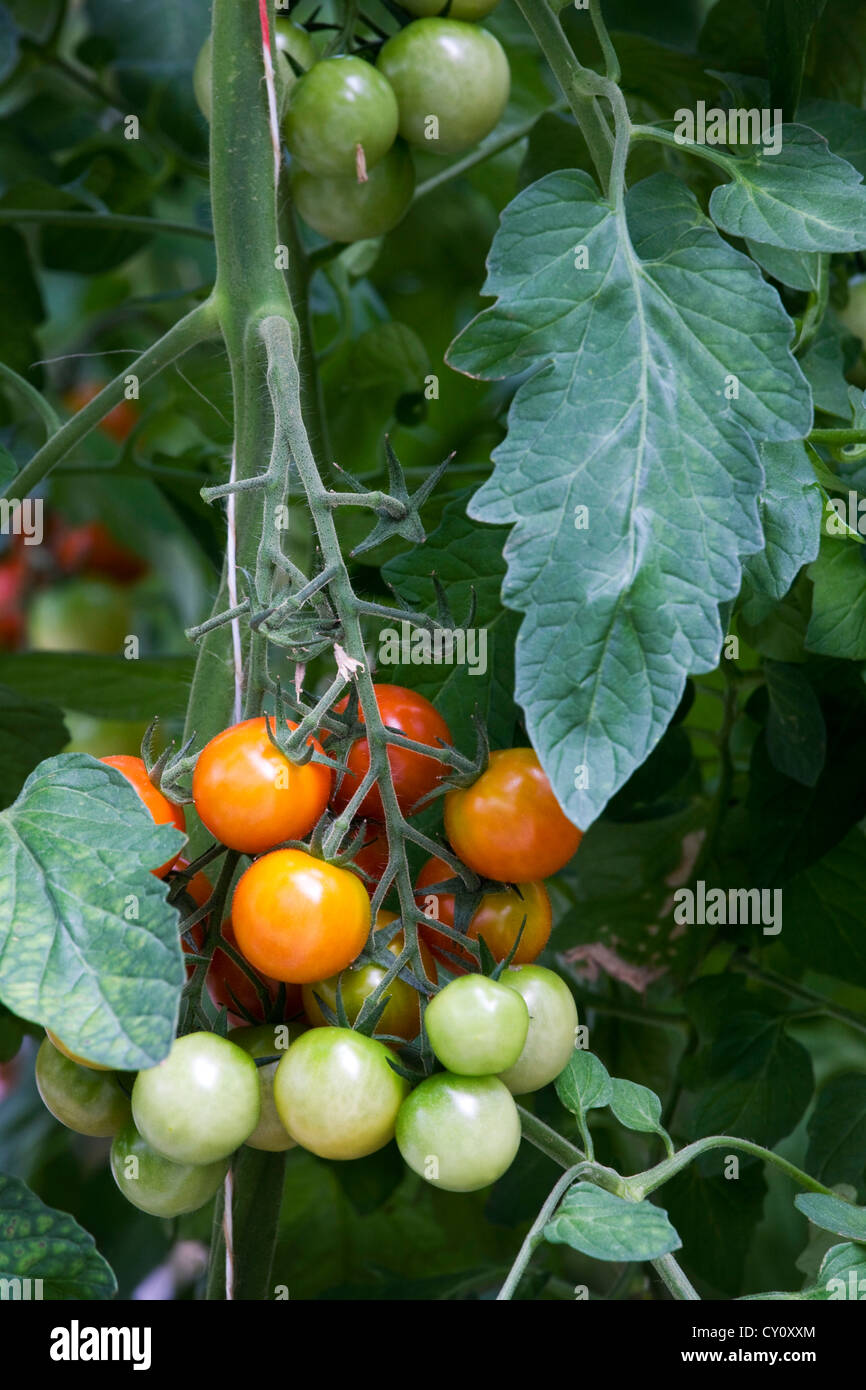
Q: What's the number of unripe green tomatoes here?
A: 13